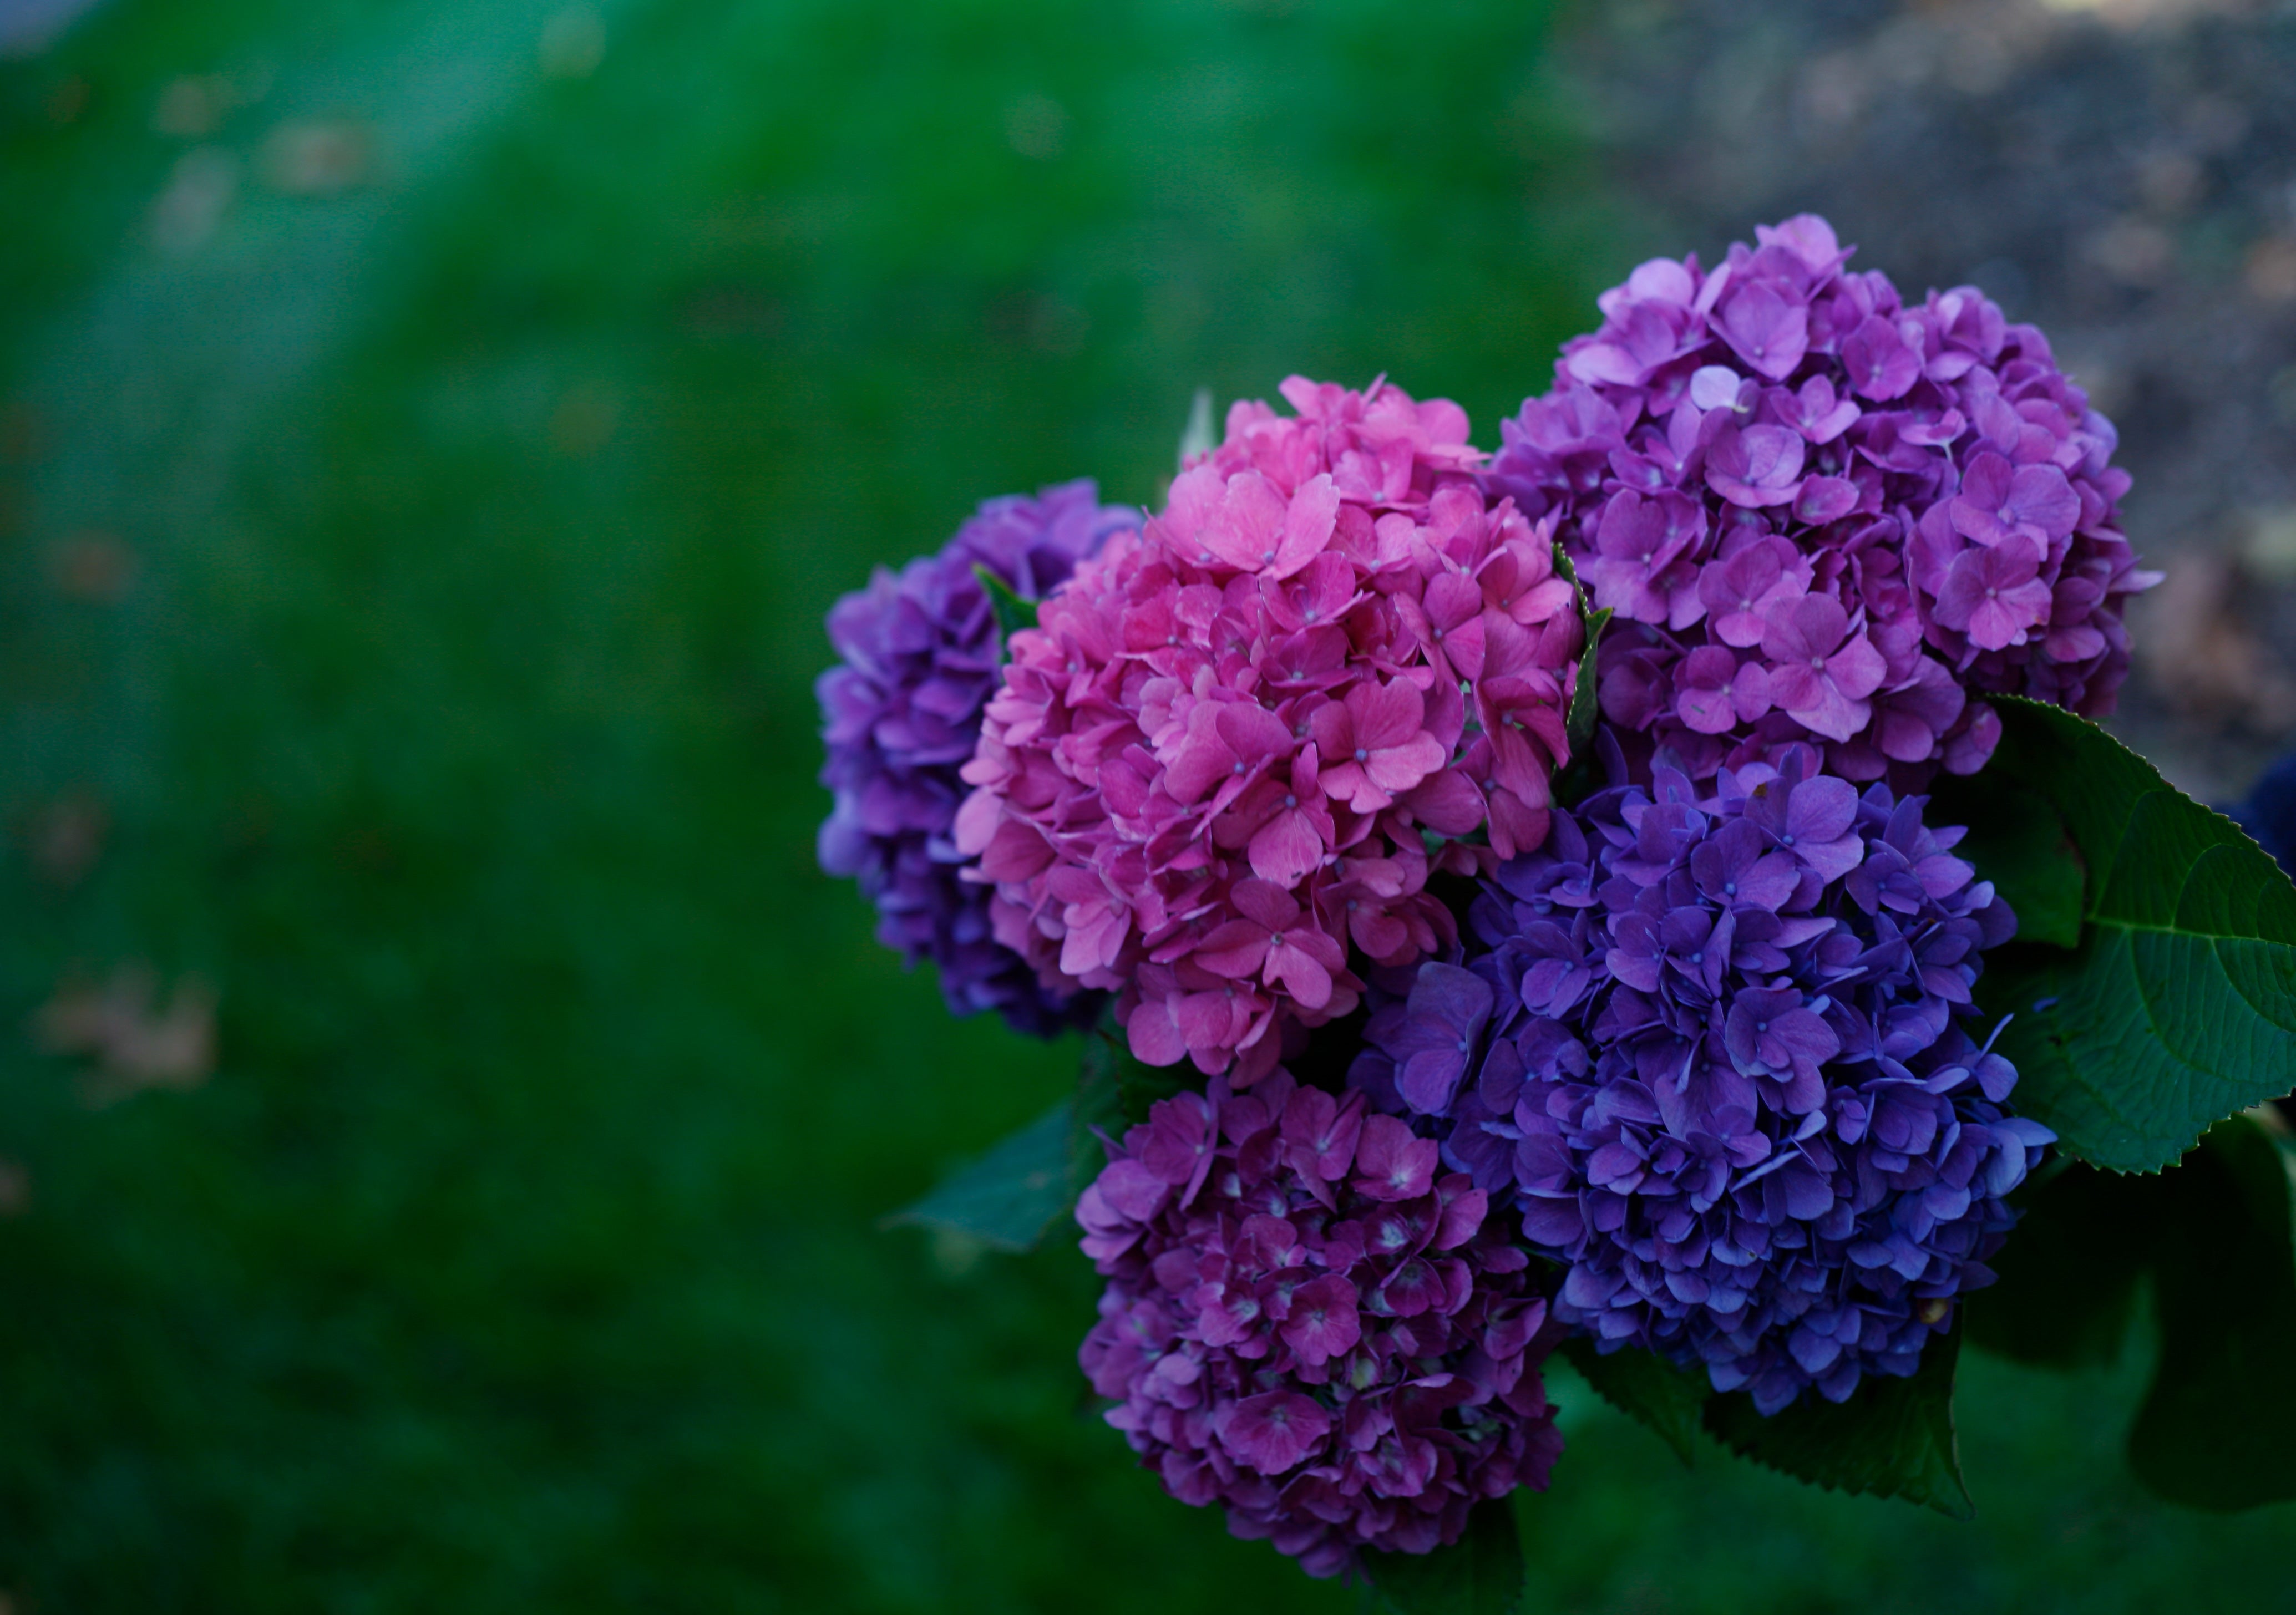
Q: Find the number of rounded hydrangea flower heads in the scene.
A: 5